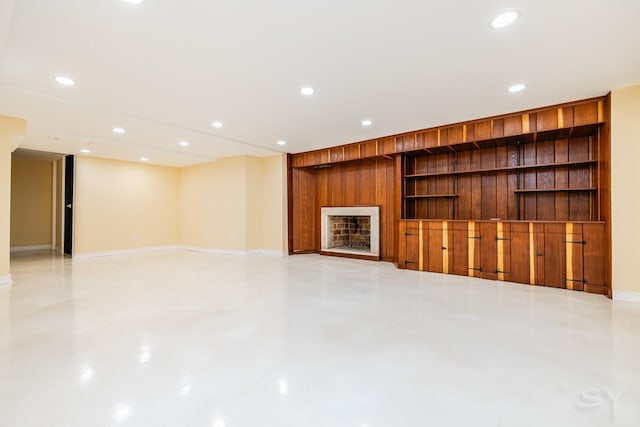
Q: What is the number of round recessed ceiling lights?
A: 12